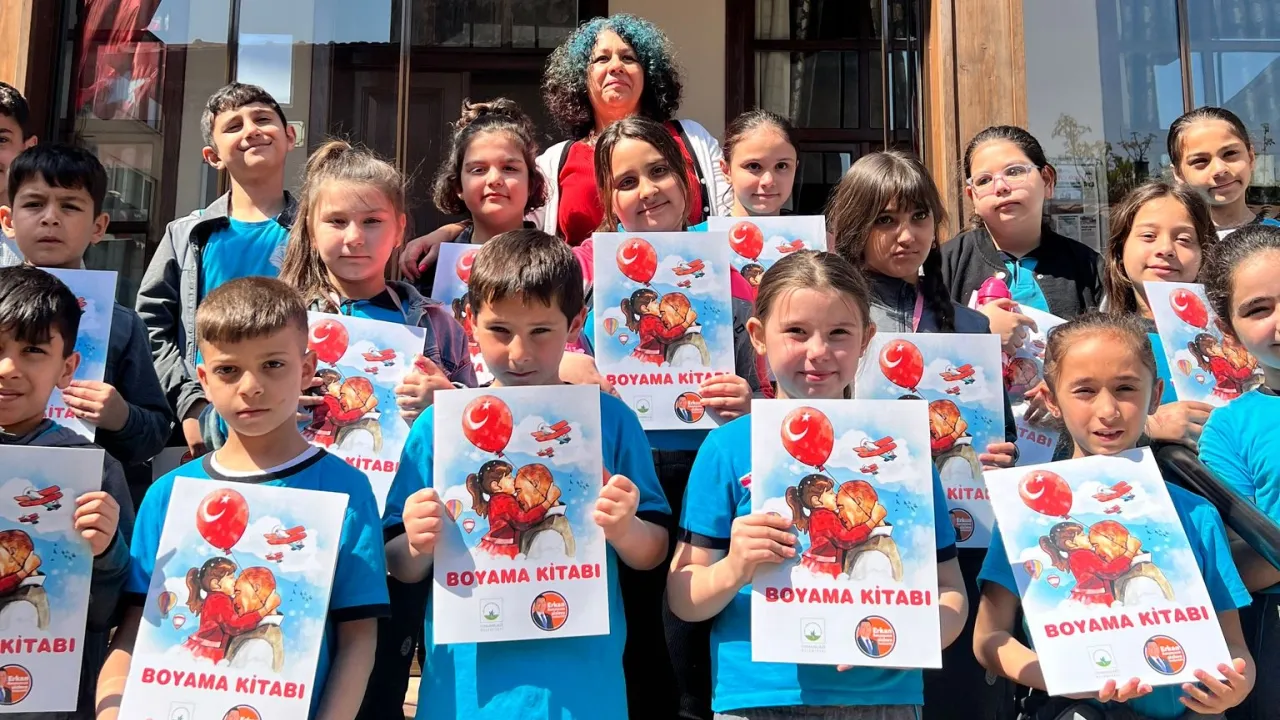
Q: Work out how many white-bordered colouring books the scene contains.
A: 13